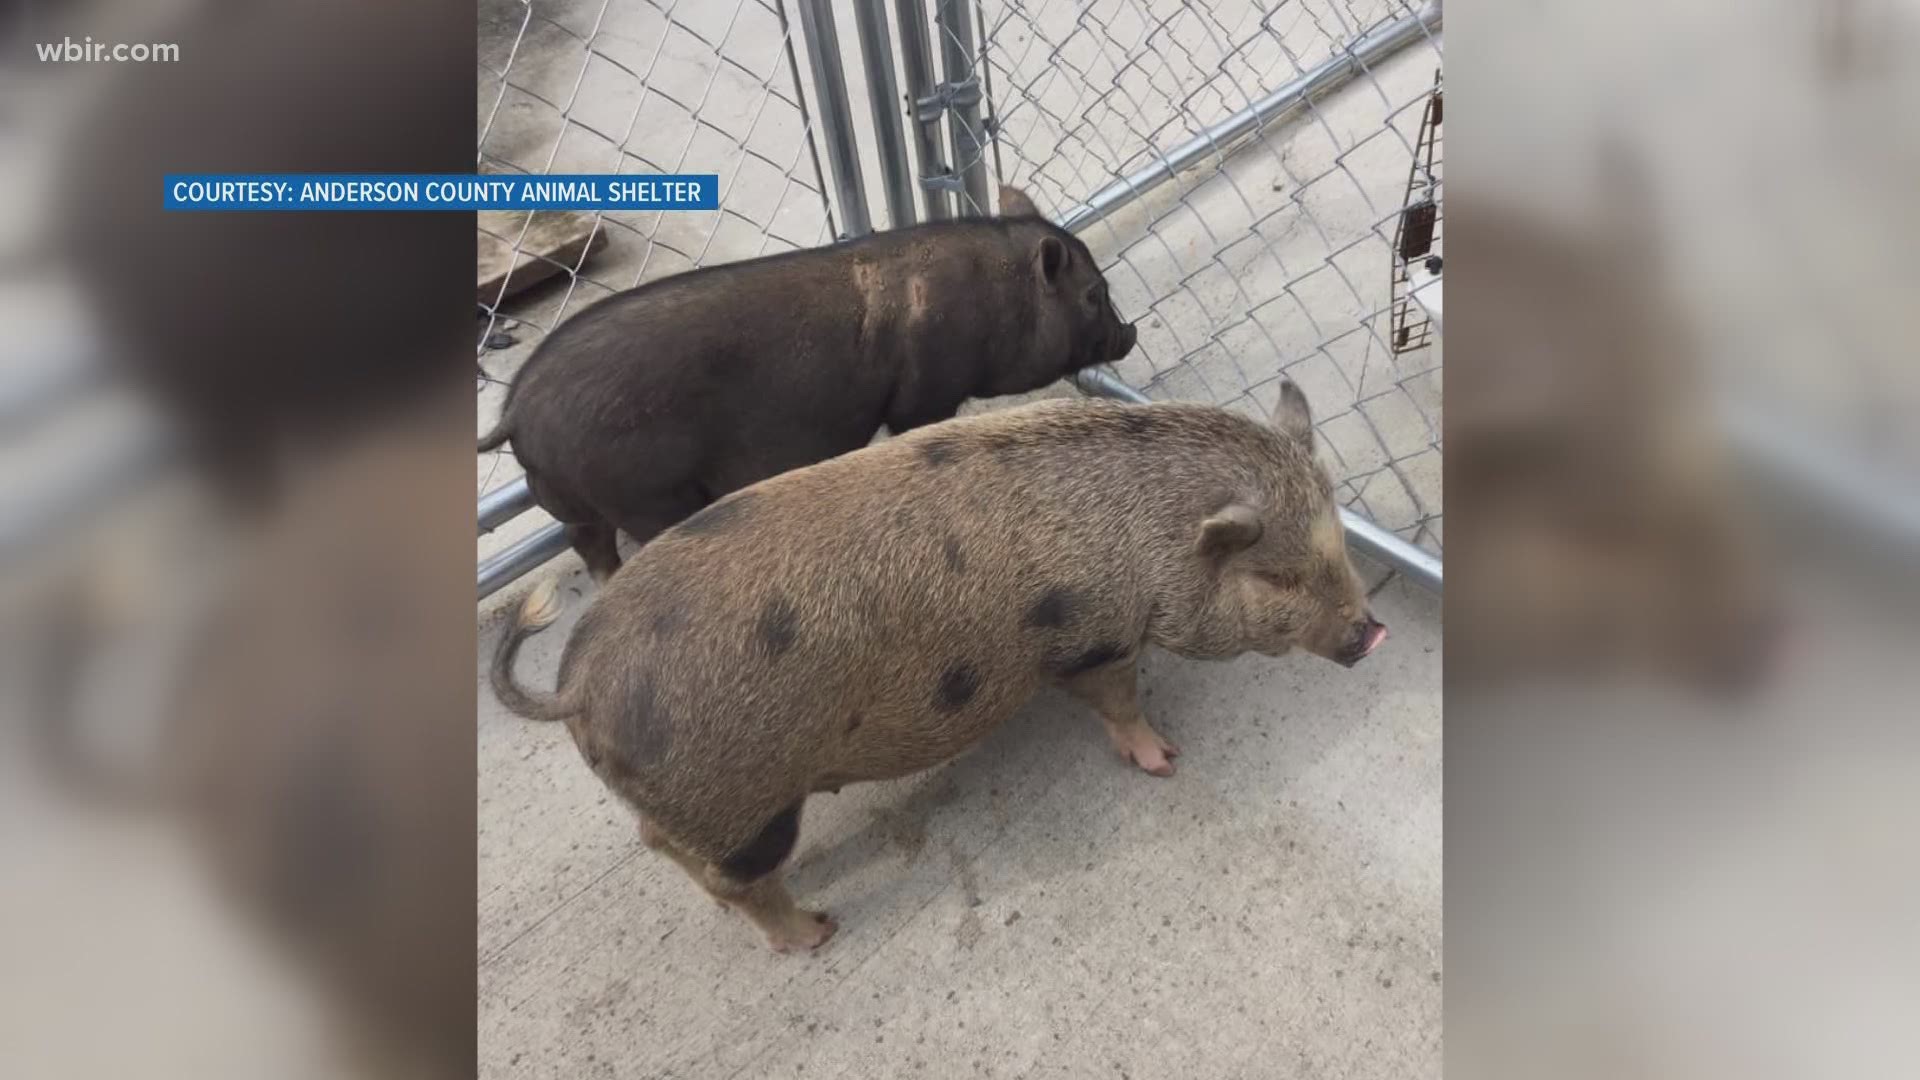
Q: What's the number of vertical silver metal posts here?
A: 4